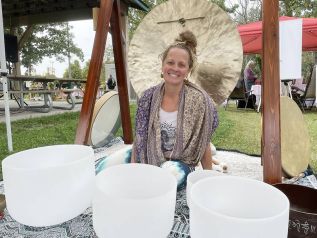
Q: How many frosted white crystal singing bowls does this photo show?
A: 4